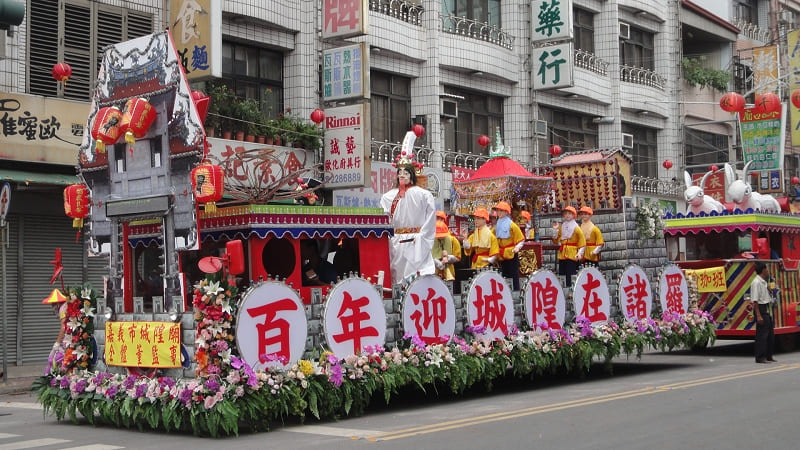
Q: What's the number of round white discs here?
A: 8